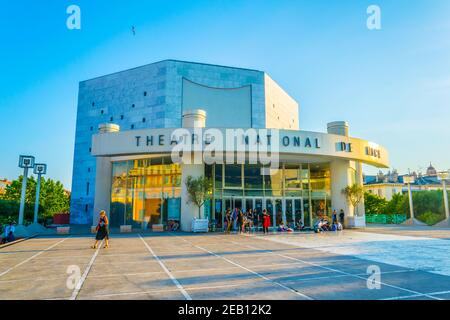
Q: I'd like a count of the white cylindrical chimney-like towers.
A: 3